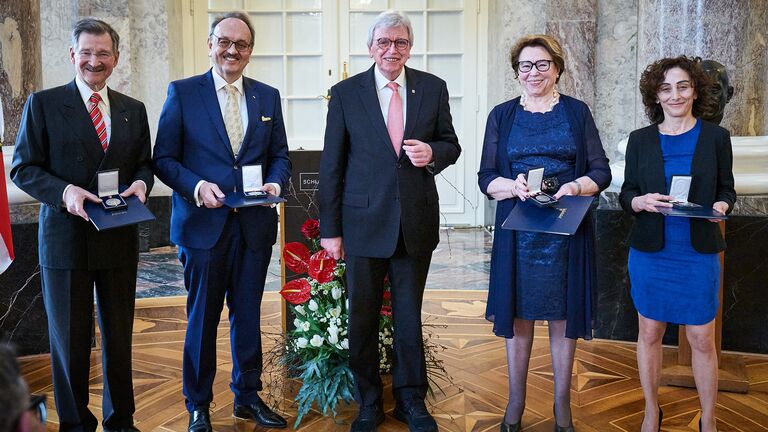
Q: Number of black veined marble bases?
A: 2